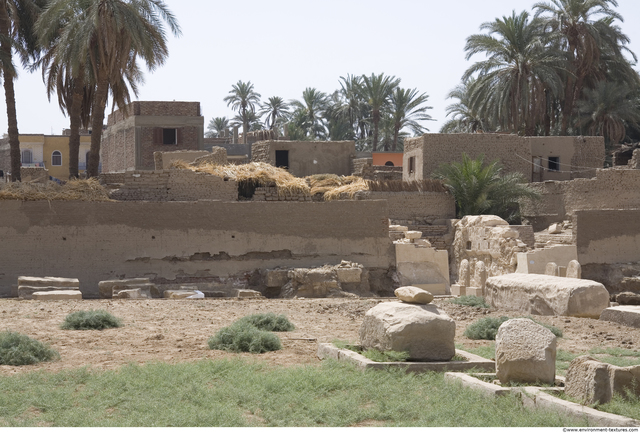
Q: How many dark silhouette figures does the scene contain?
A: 0